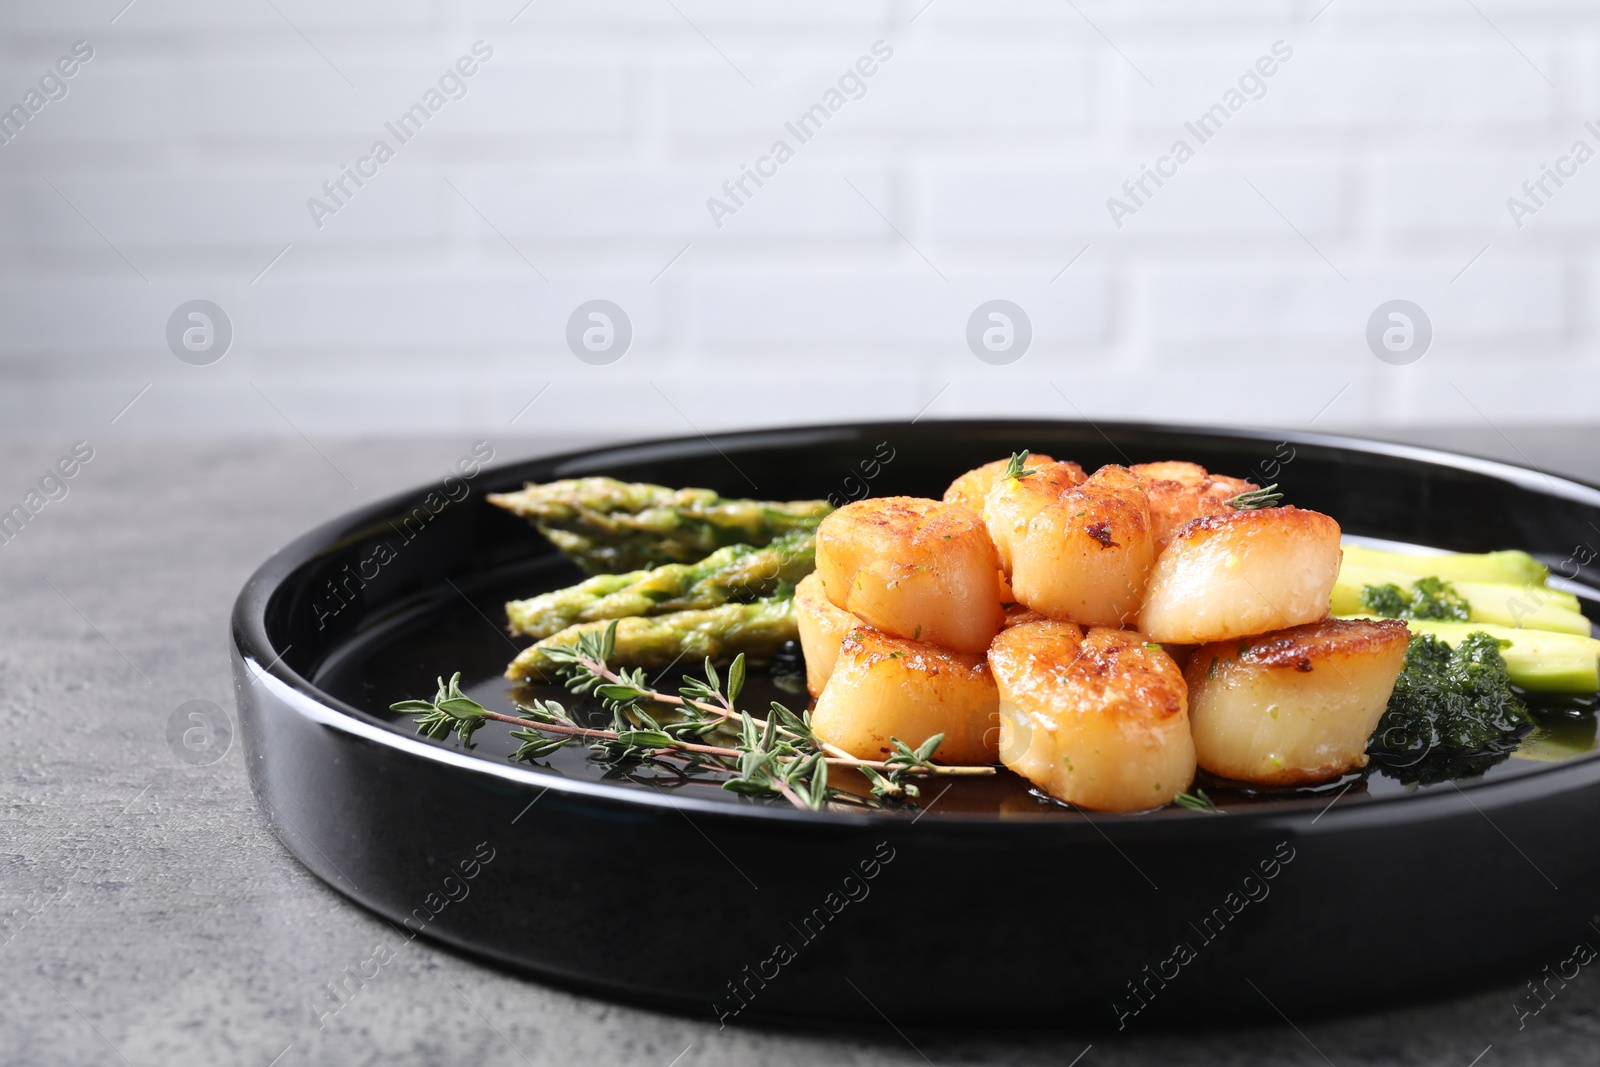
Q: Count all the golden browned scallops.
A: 9